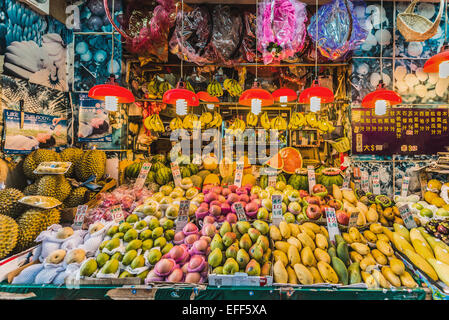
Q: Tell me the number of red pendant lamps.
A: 8